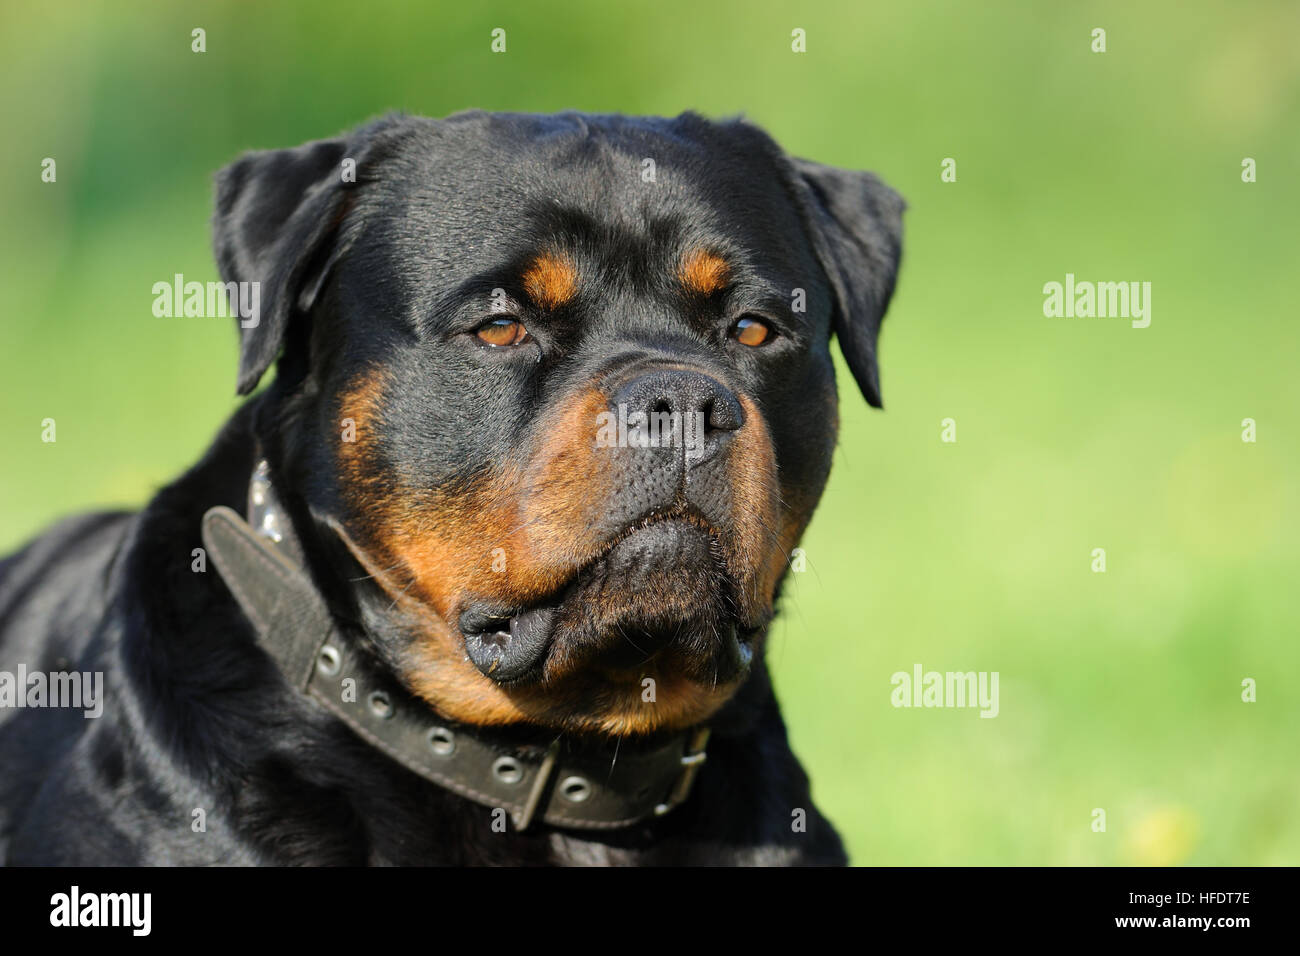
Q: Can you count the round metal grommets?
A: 5